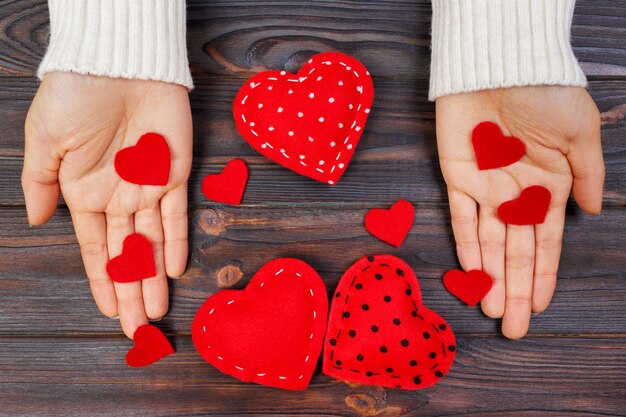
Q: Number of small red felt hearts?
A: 8